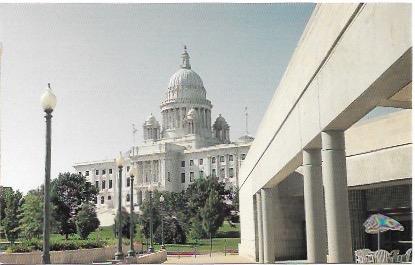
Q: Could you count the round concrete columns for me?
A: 4